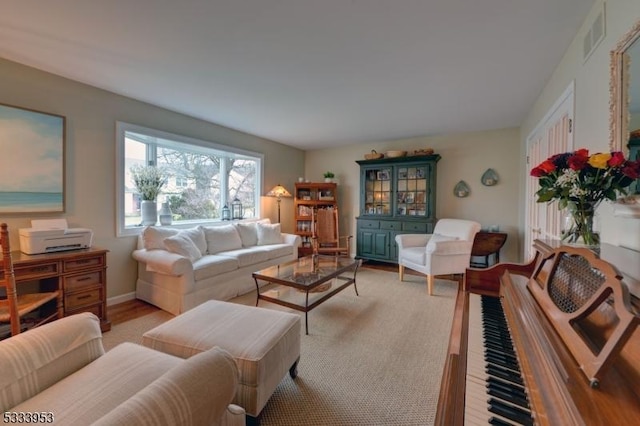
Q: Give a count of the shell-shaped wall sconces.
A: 2